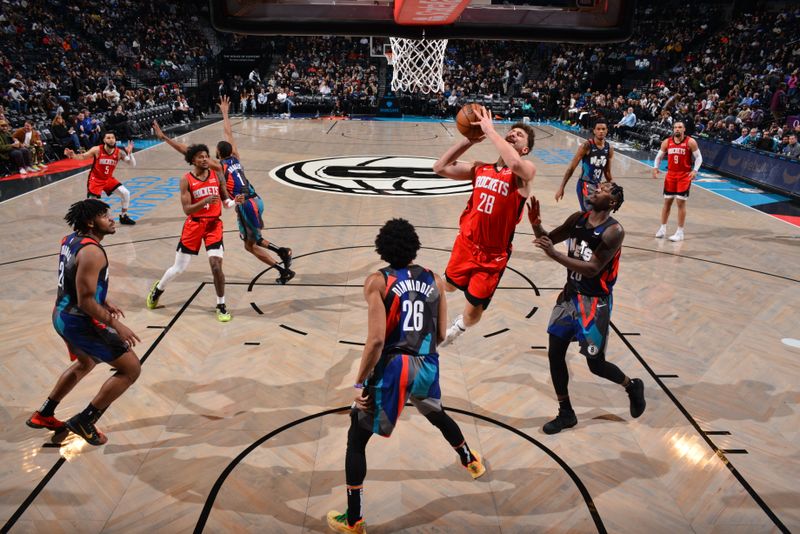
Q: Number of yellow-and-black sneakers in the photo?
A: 2